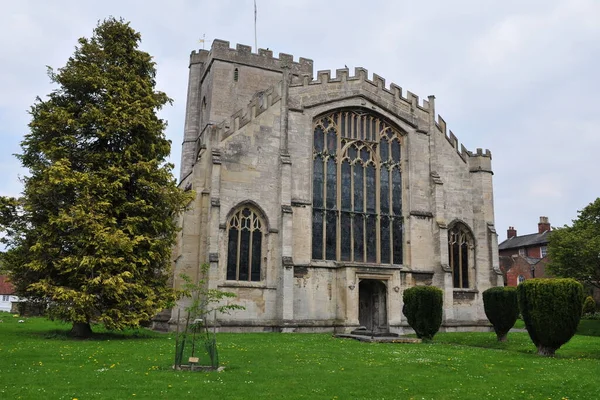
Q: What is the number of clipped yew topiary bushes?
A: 3